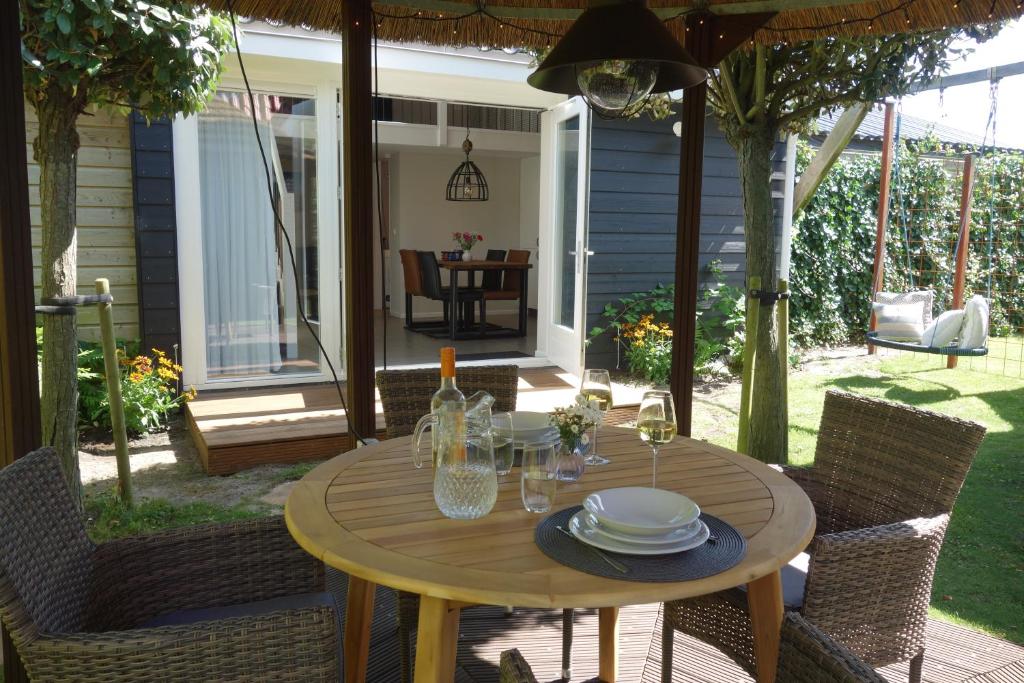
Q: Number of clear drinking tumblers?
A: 2